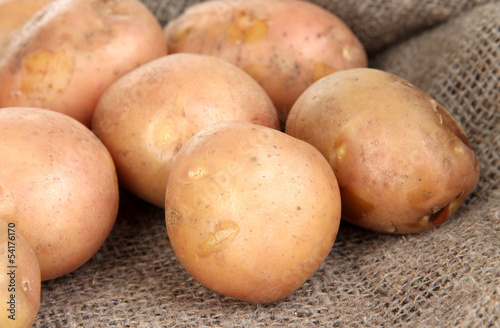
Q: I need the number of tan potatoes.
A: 8